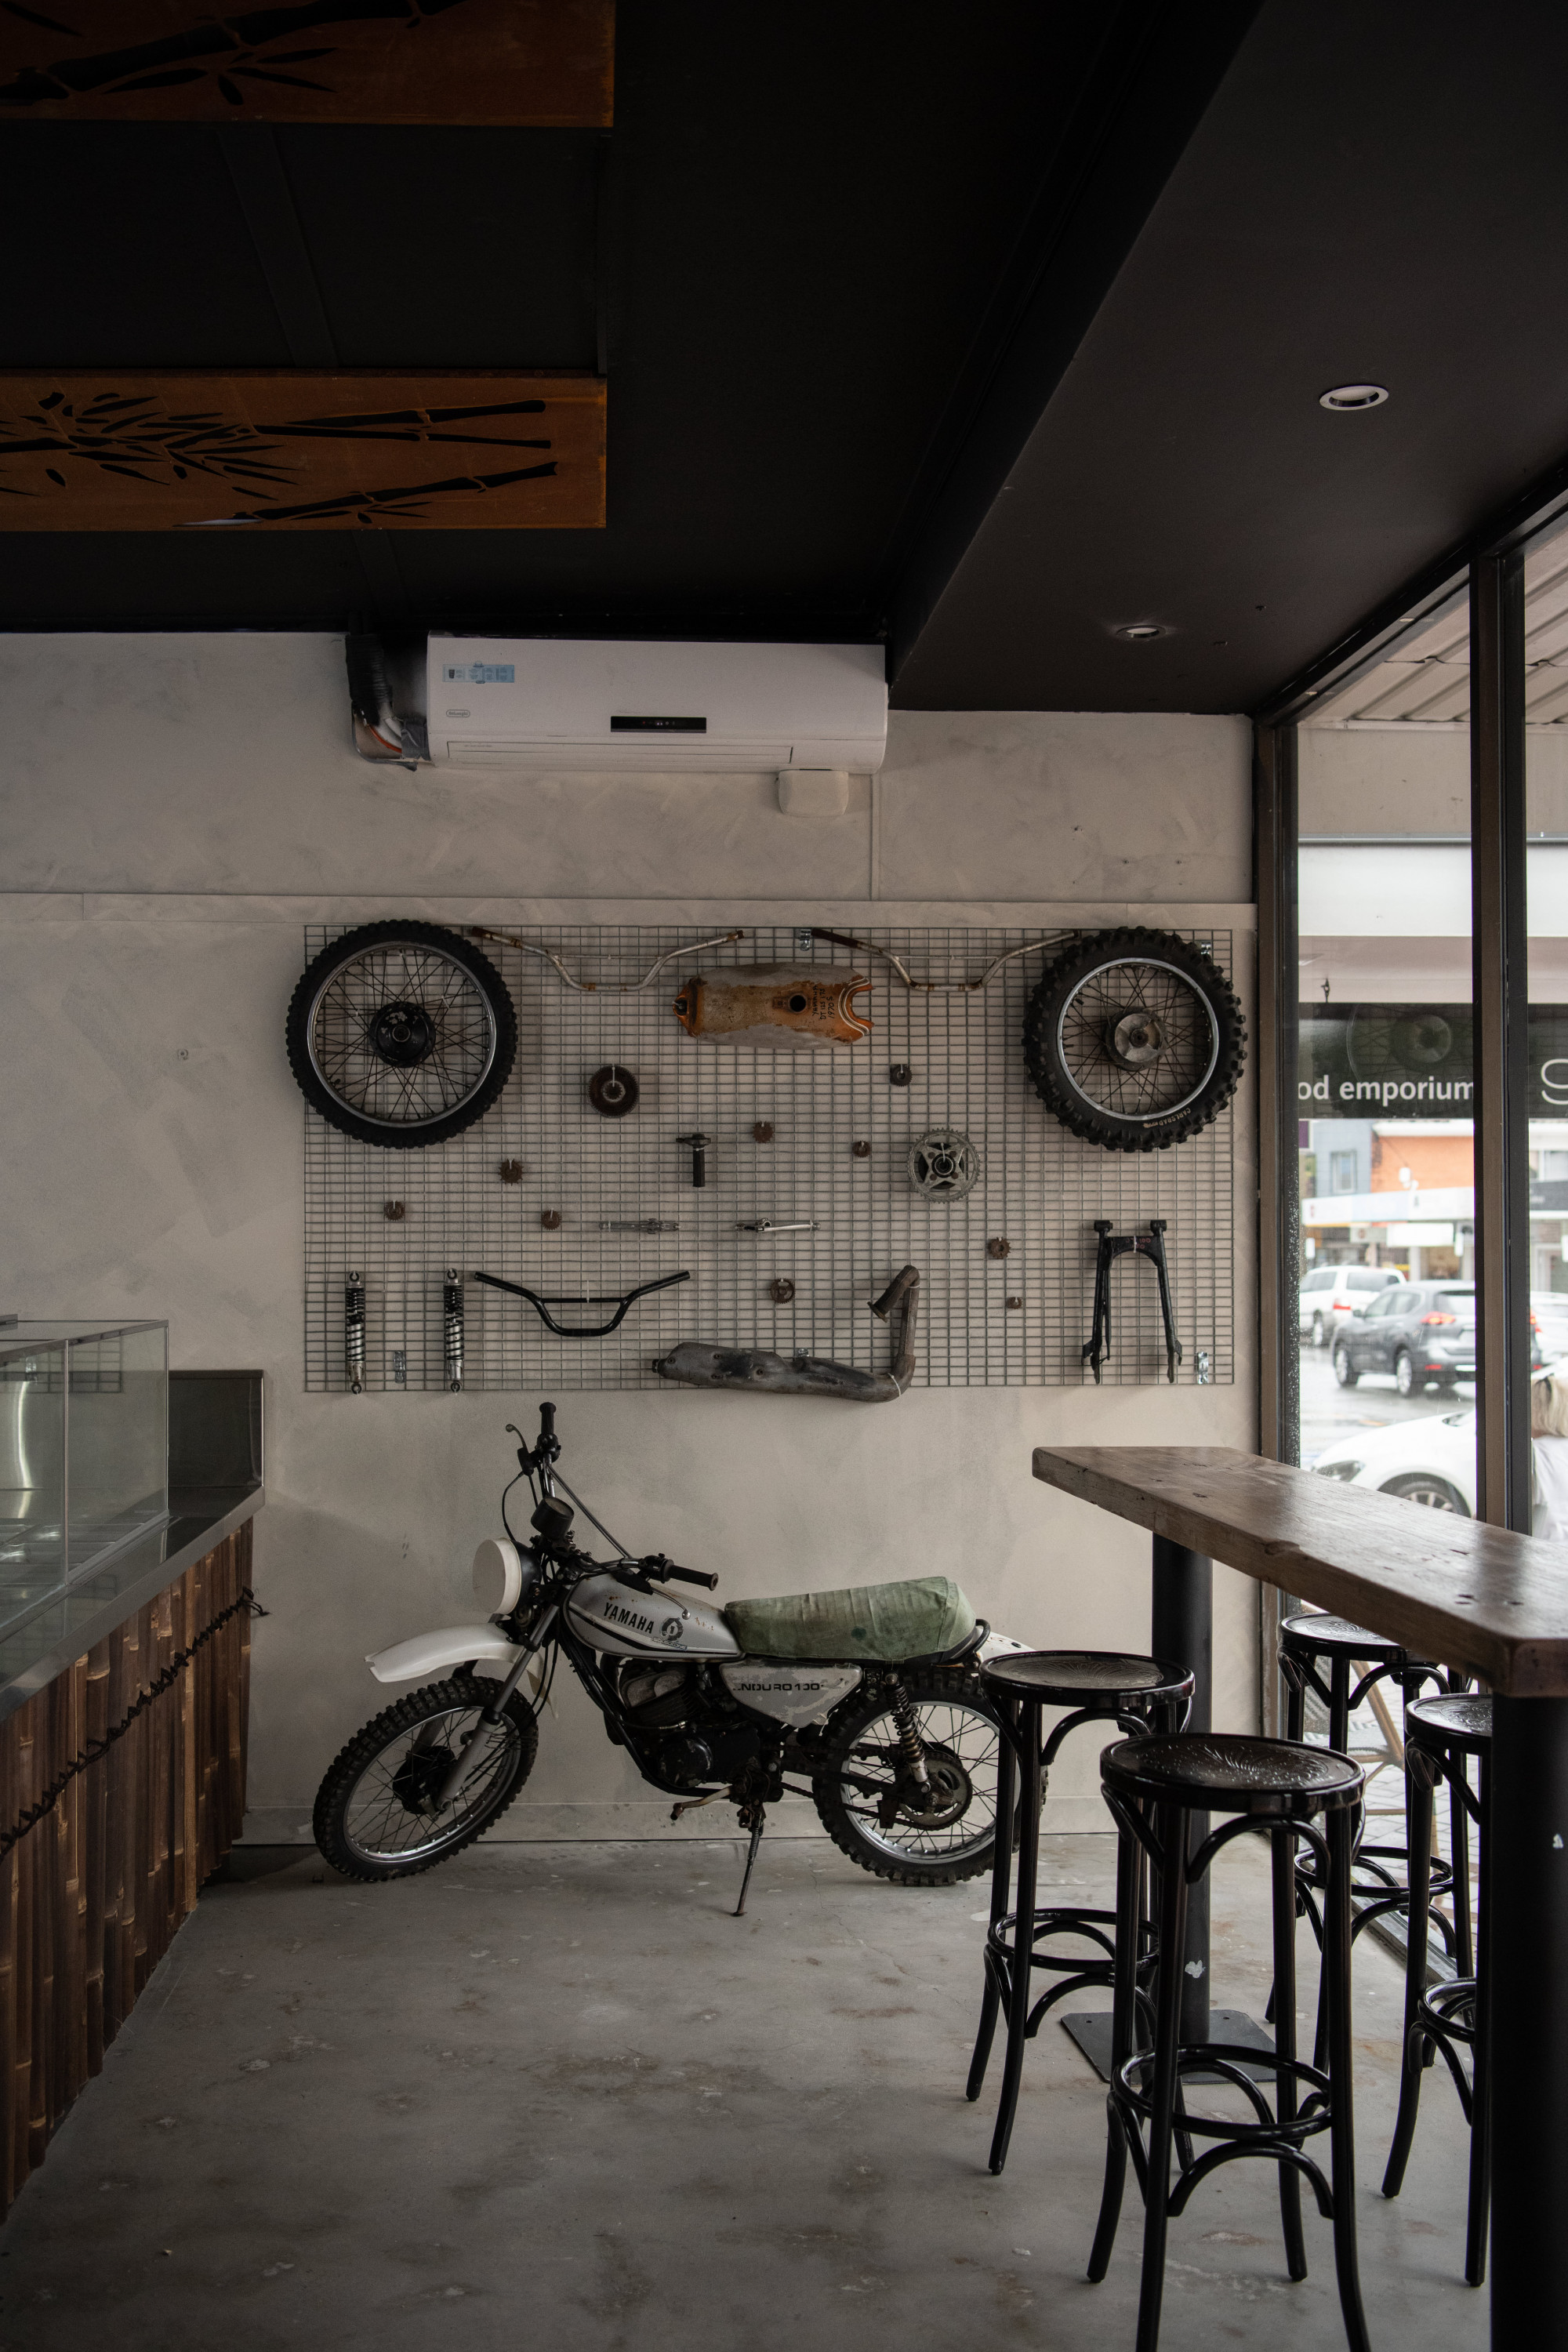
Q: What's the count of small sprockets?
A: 9